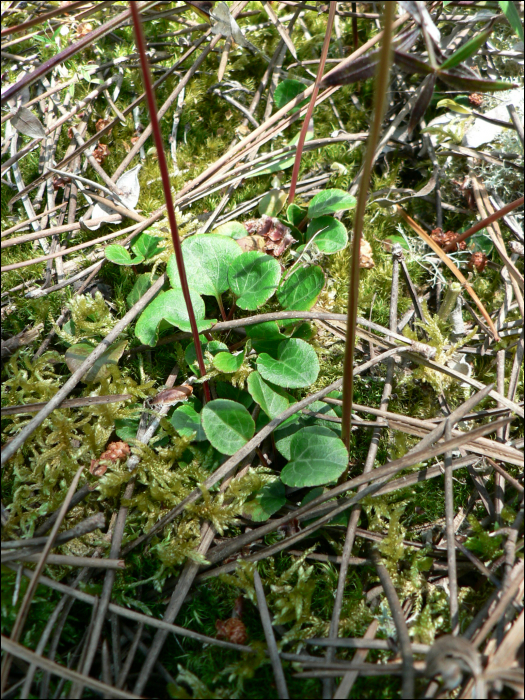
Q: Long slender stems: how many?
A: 3